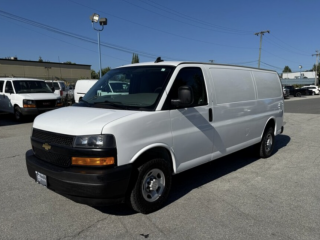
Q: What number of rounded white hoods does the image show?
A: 2